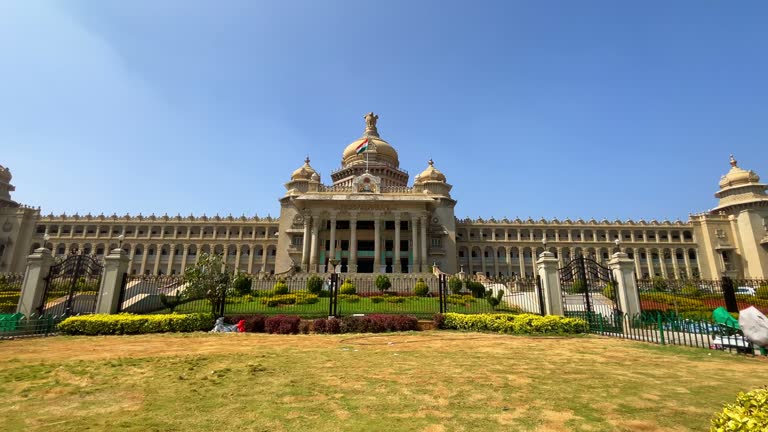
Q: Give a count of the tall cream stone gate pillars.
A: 4